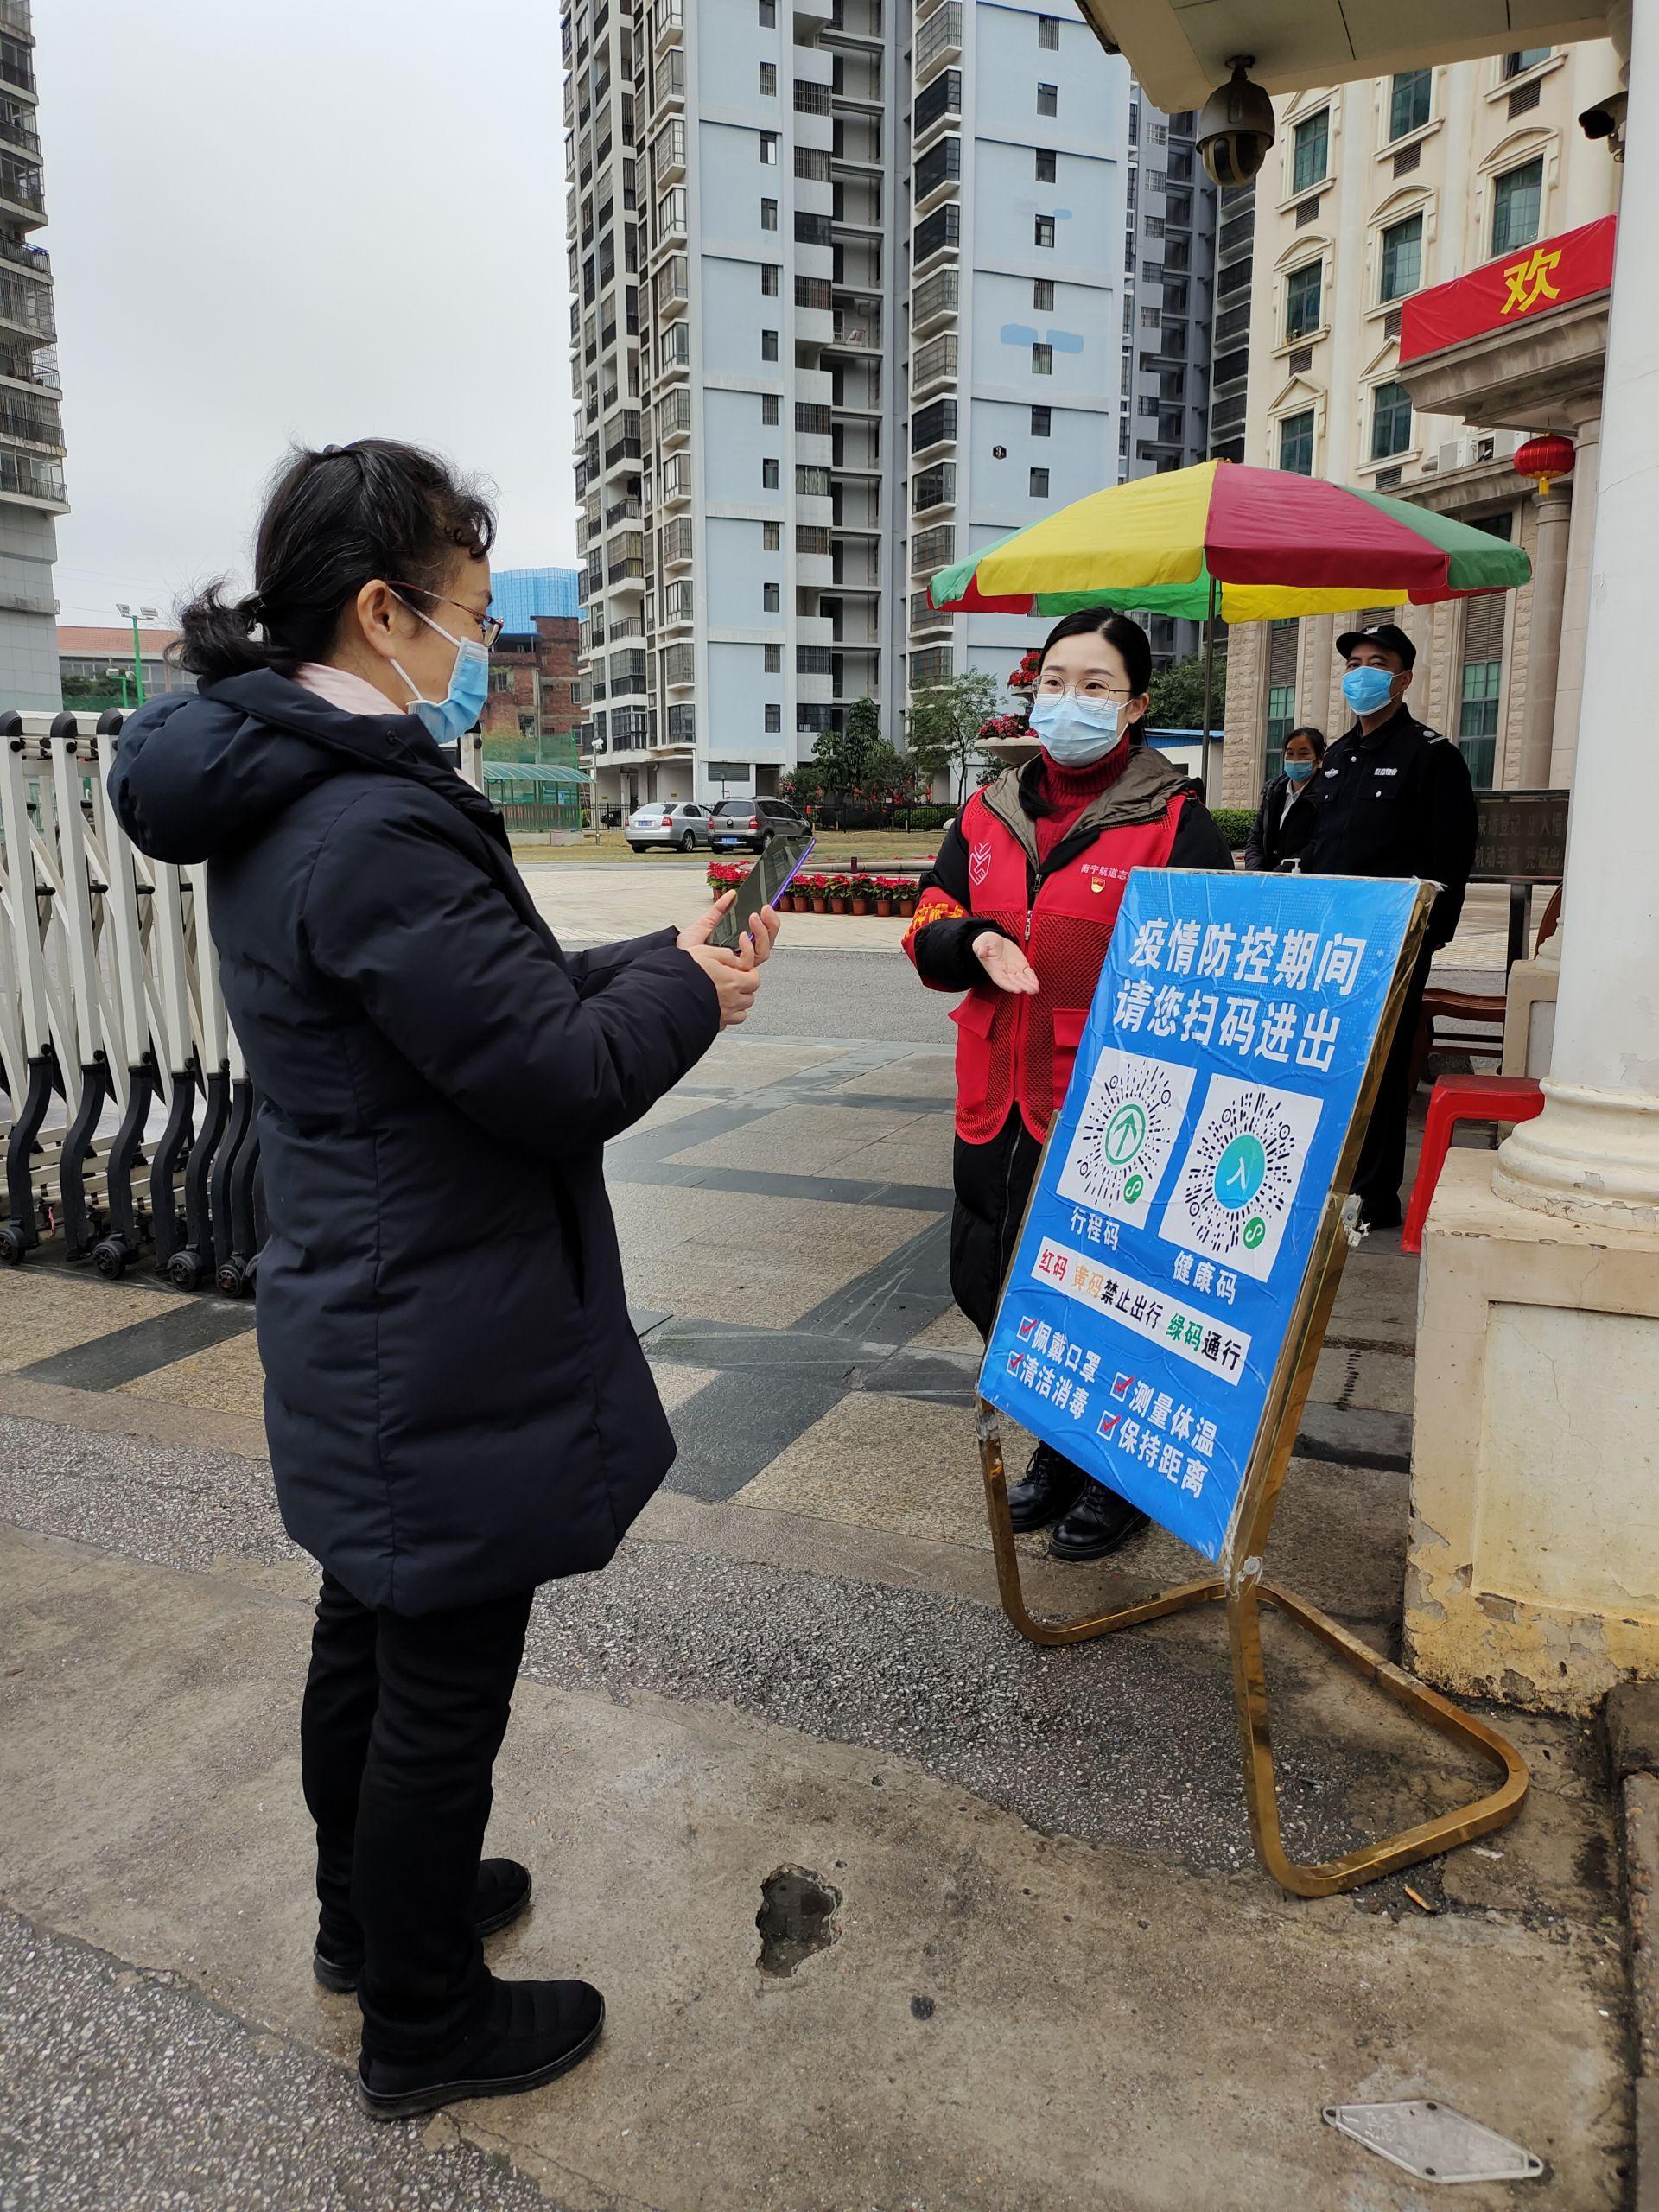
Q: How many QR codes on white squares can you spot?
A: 2